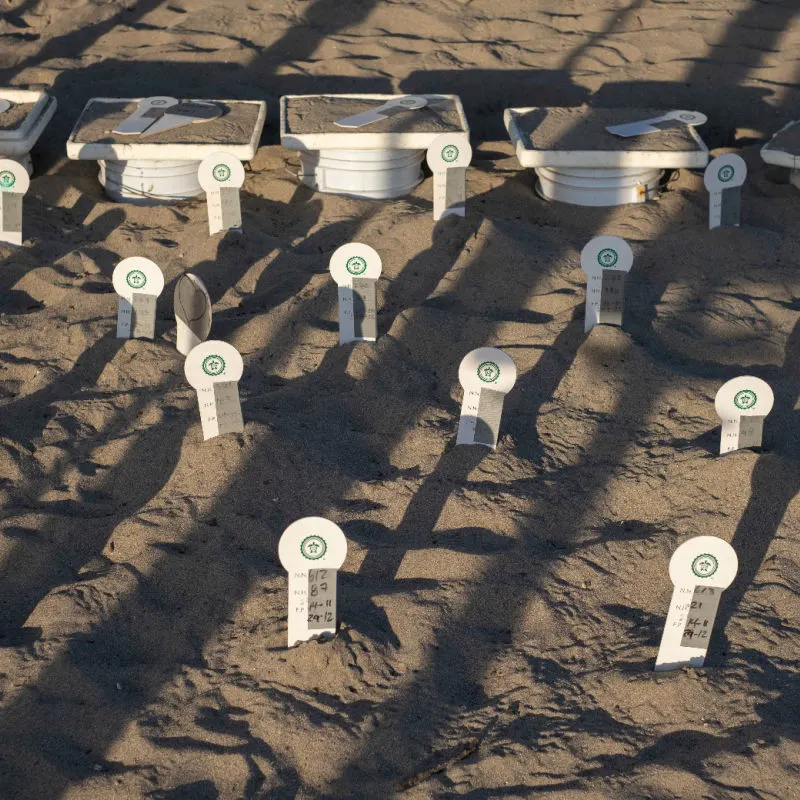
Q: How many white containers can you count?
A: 5